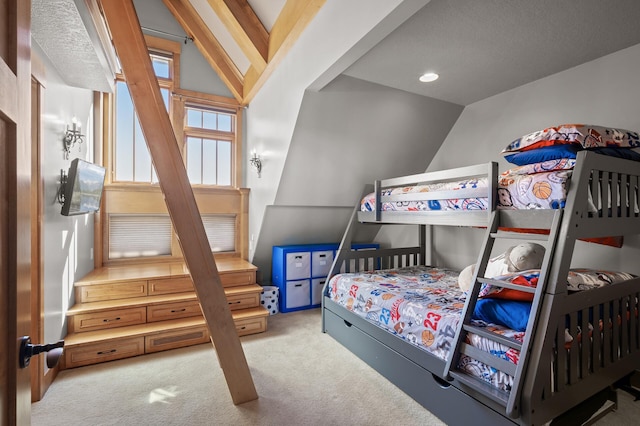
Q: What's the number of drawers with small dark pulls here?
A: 5